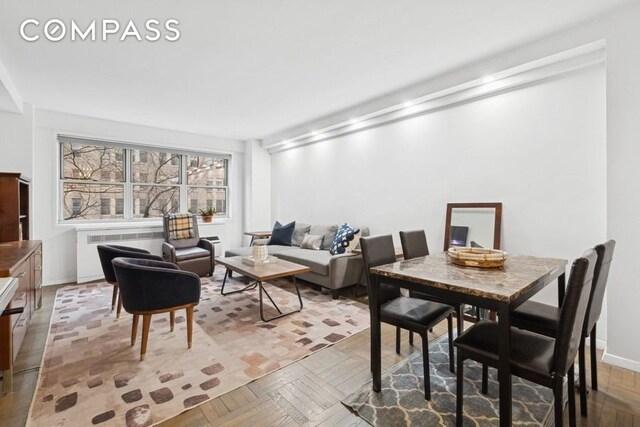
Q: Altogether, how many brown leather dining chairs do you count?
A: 4